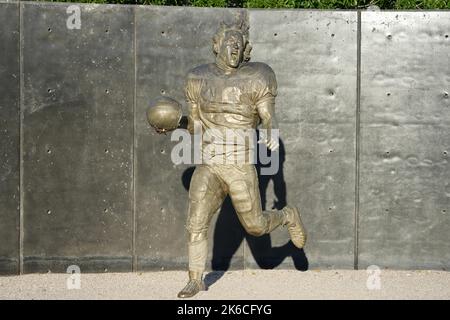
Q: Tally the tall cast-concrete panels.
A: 5